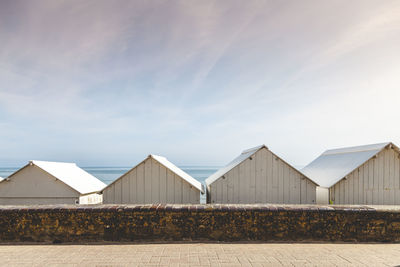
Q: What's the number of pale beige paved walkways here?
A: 1